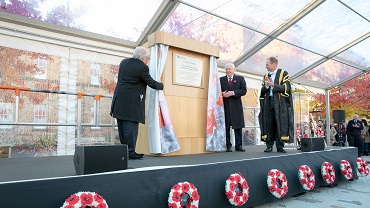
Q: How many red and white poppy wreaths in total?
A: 8